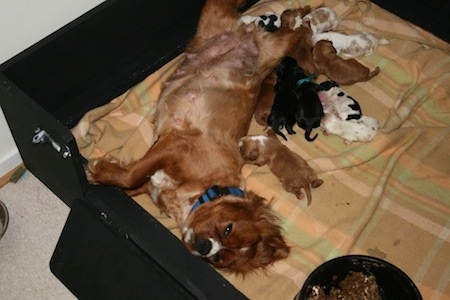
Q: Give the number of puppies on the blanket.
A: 11